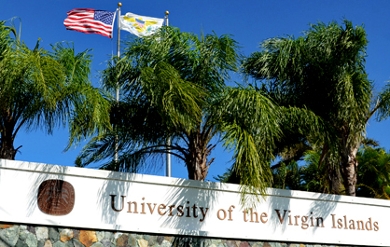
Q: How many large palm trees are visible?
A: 3